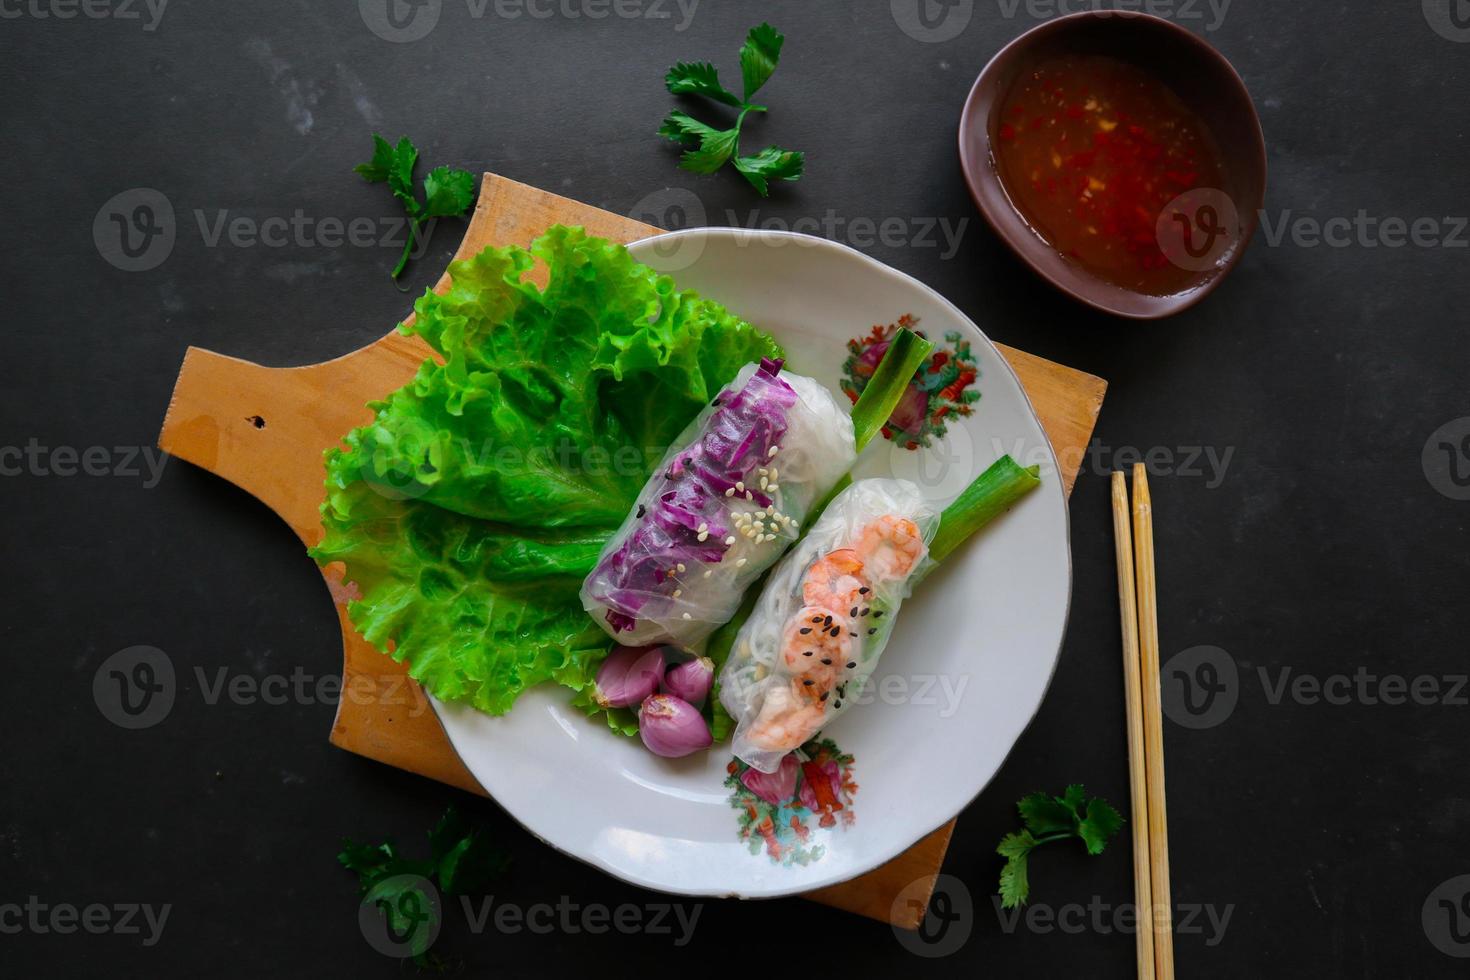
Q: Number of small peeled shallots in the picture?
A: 3